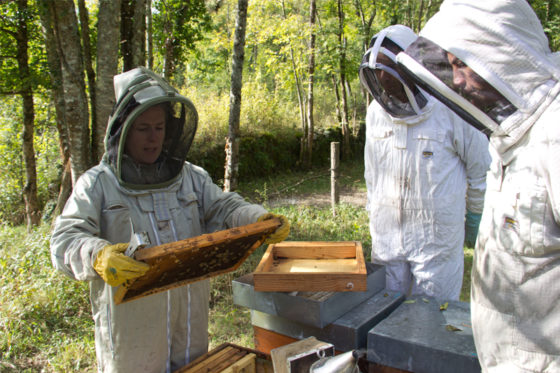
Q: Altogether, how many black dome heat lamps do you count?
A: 0